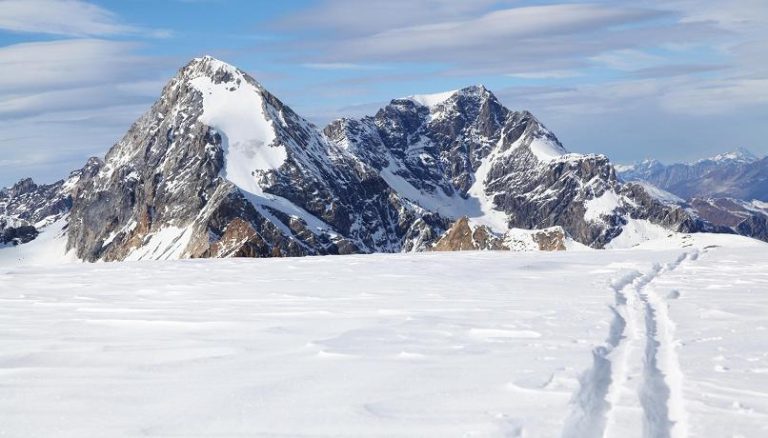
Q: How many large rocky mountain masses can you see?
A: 2